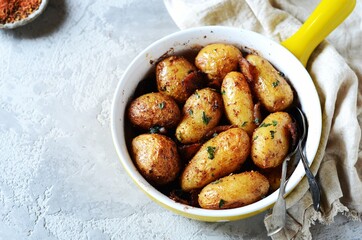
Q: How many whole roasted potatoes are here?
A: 10